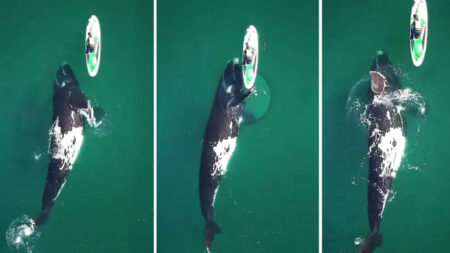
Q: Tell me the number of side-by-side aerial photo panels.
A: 3